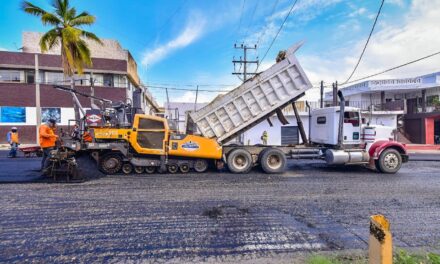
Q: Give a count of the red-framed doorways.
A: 1